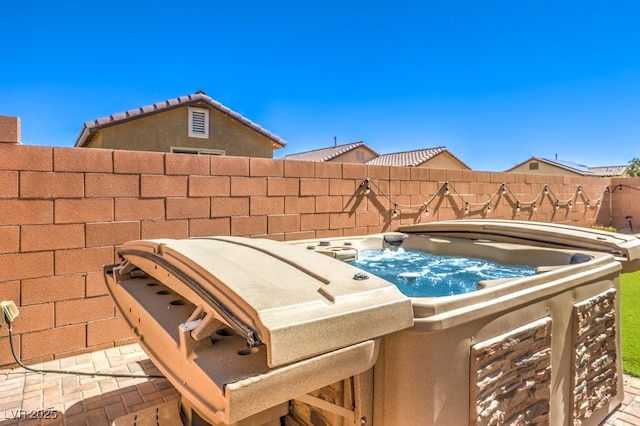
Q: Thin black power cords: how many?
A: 1